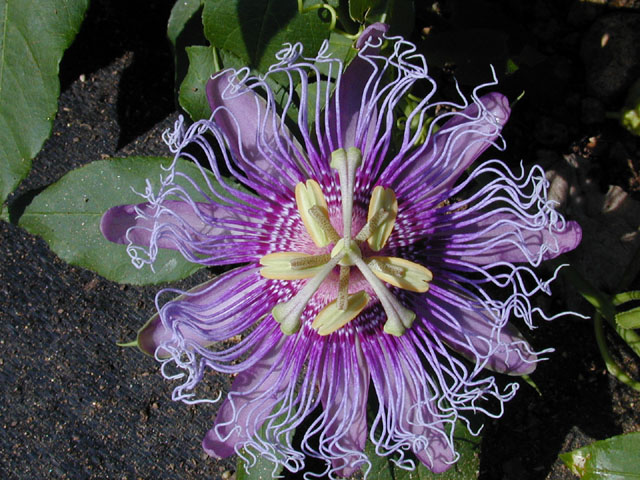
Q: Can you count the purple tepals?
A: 10